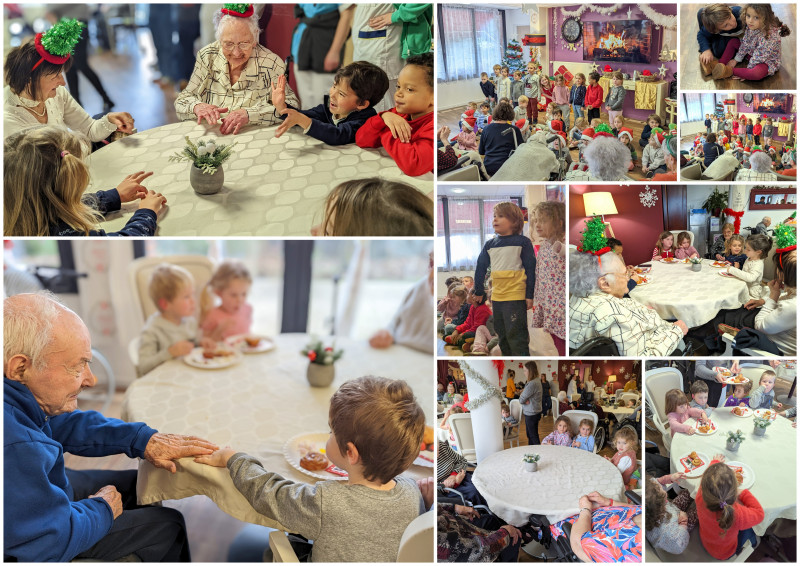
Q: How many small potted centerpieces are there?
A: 6